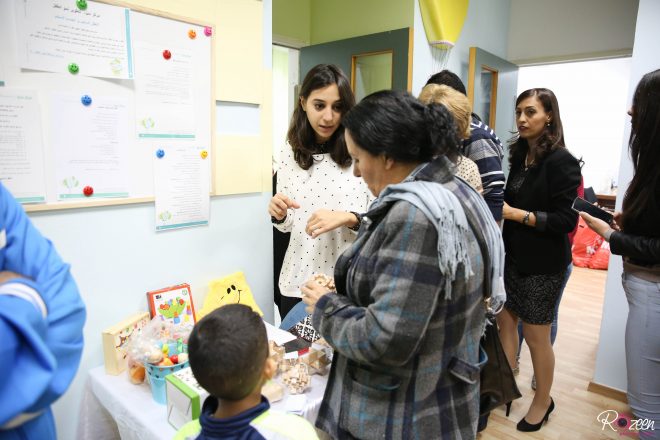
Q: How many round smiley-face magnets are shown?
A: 9